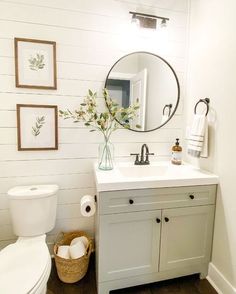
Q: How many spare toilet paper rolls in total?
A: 3